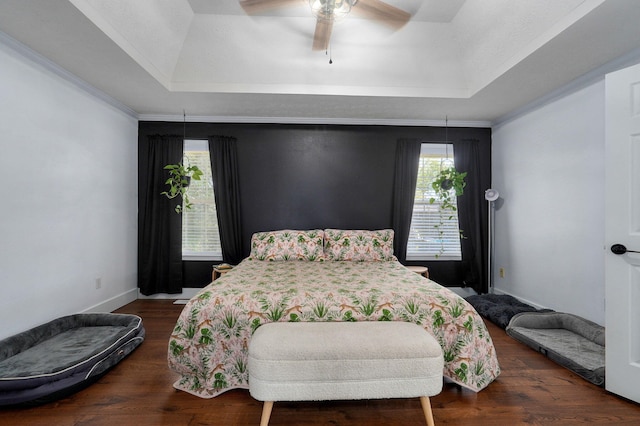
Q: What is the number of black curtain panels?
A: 4